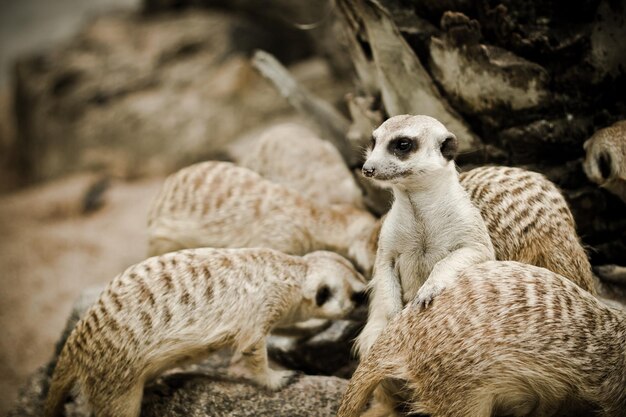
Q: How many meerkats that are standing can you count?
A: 1